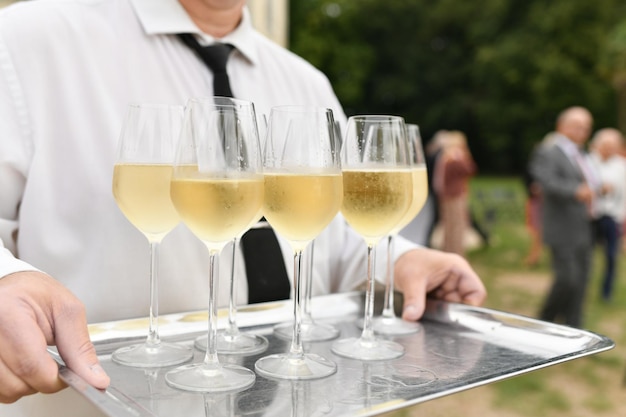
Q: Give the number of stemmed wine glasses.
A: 7